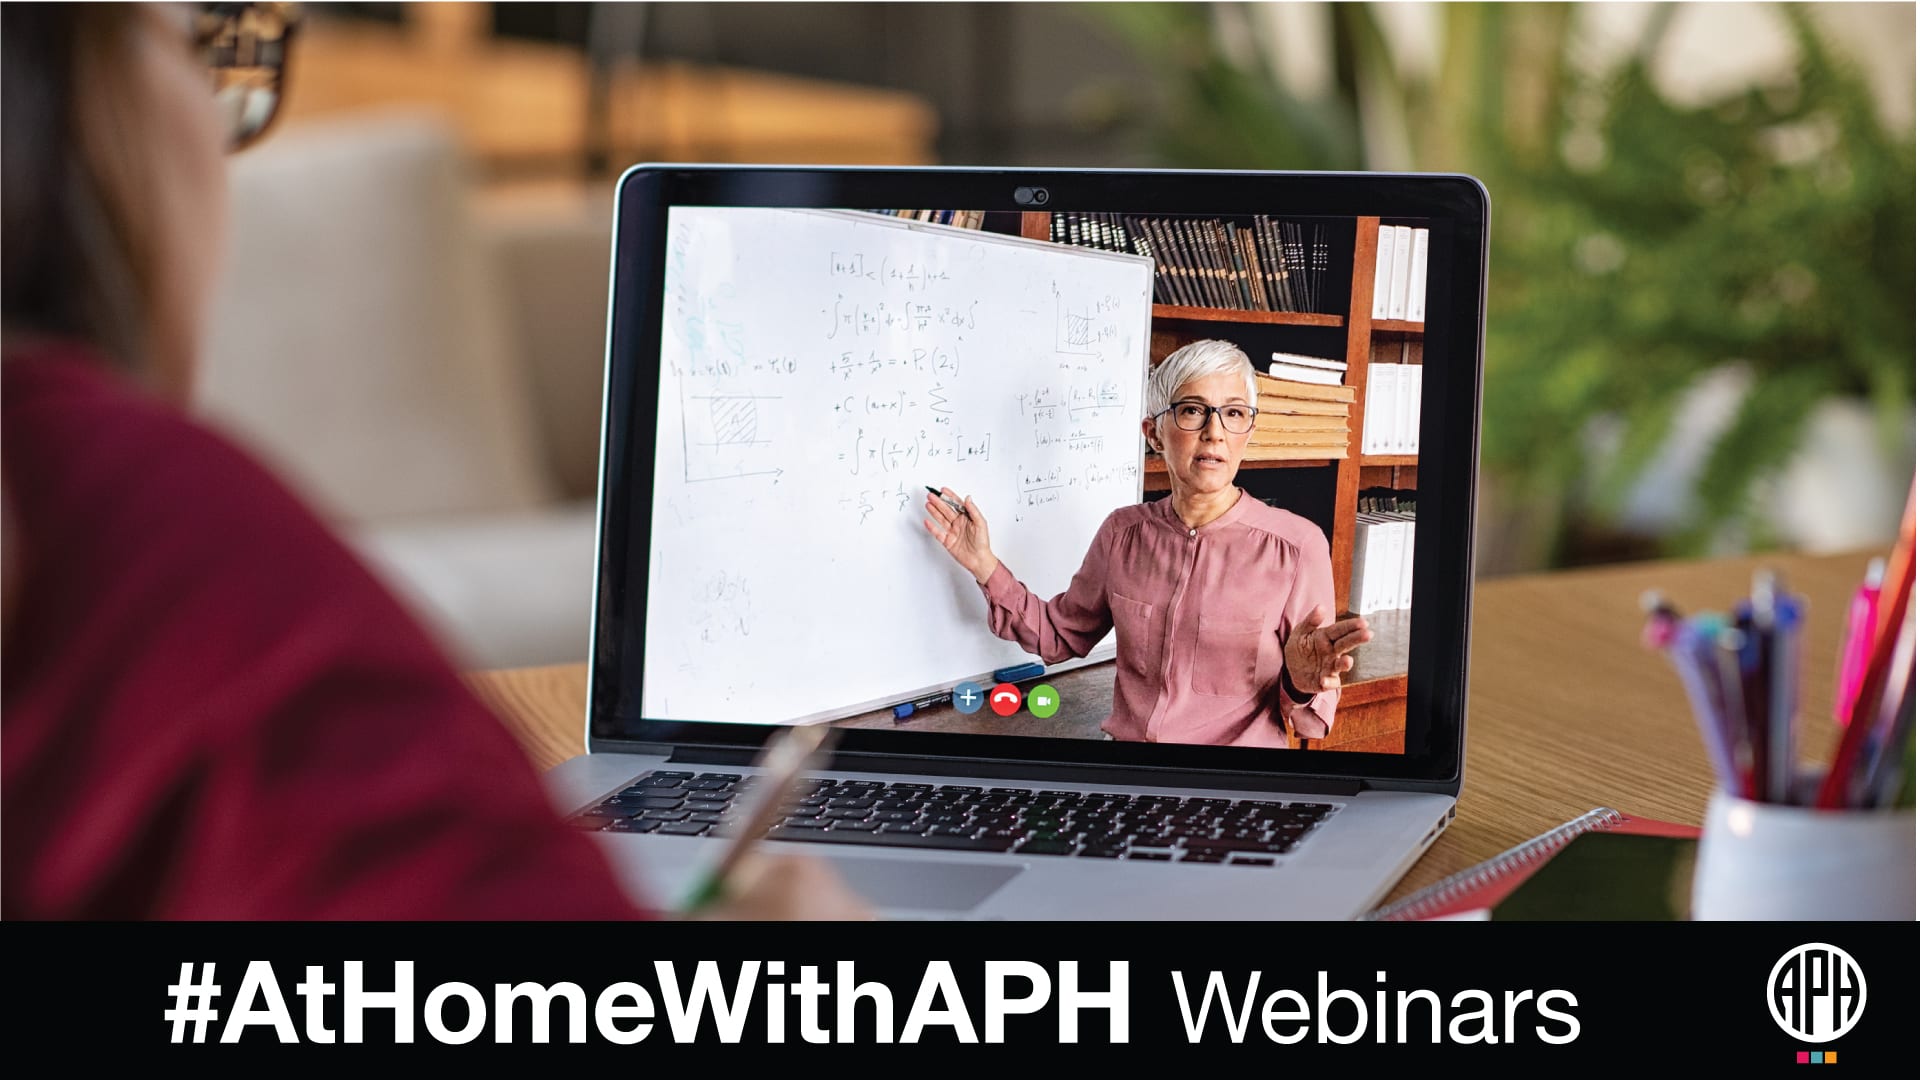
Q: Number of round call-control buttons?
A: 3